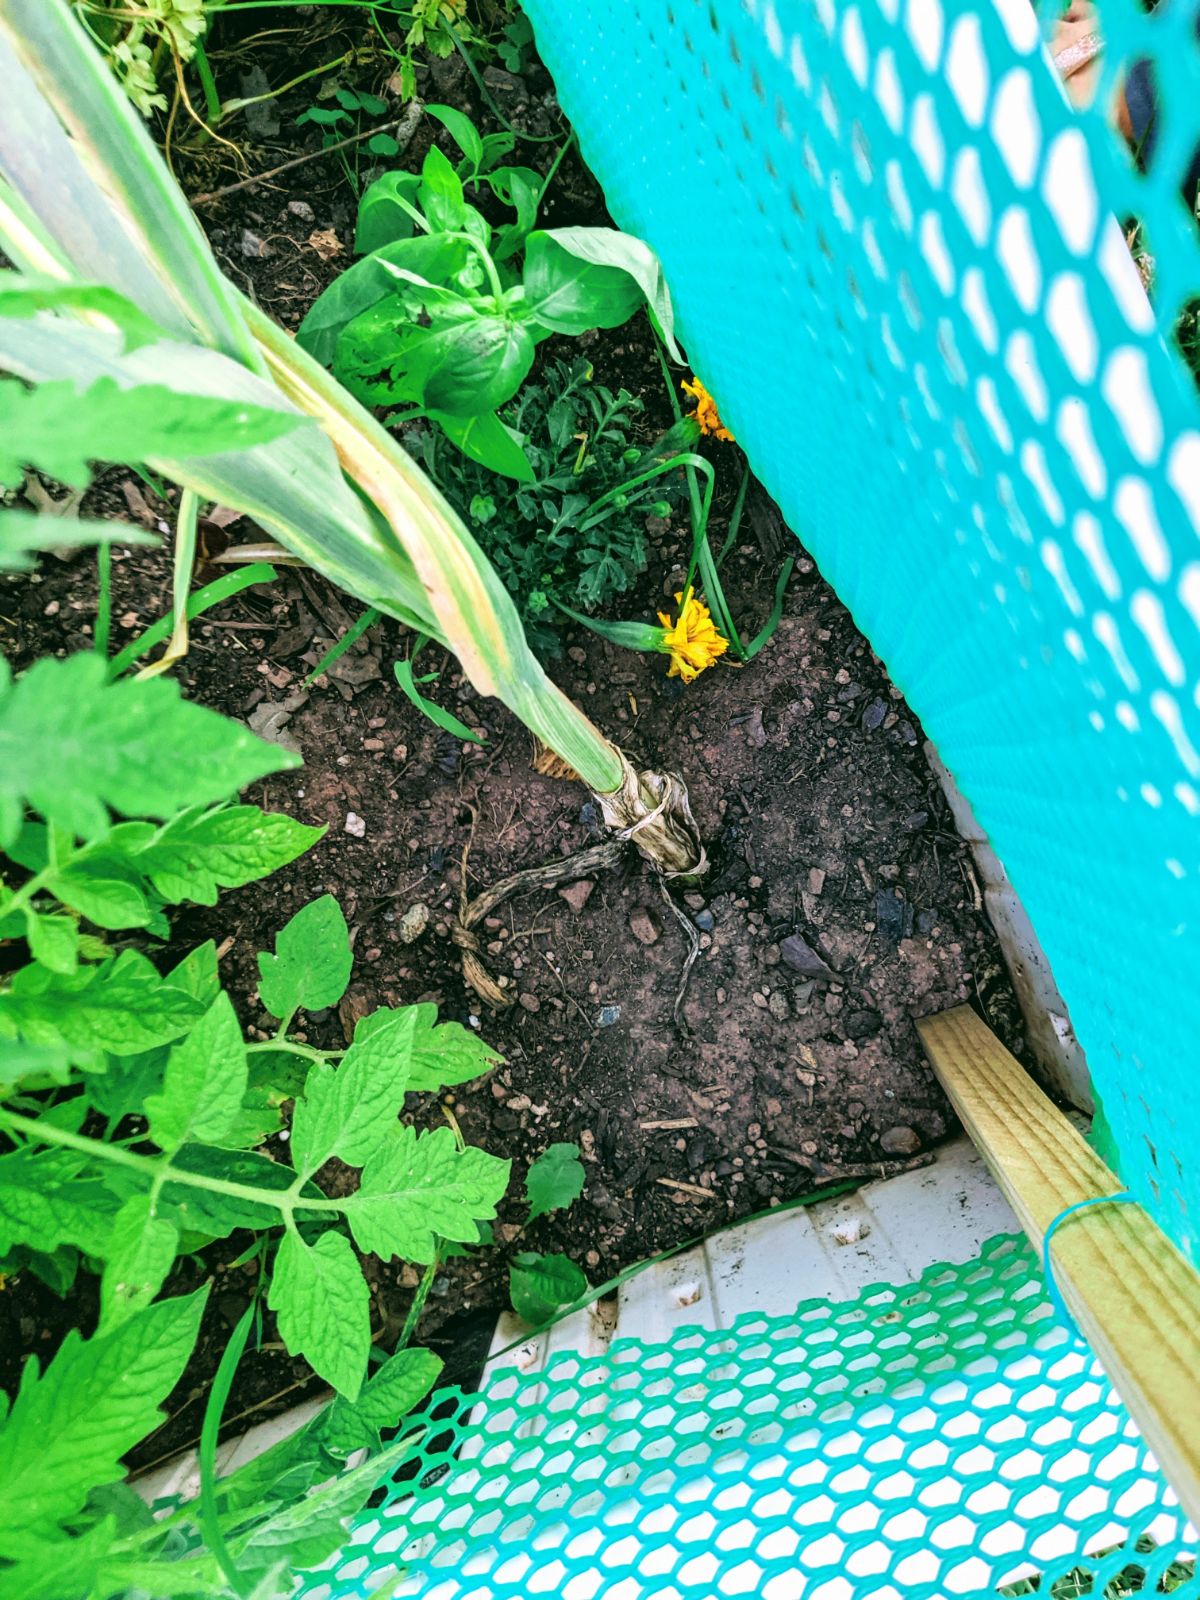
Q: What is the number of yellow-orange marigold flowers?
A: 2